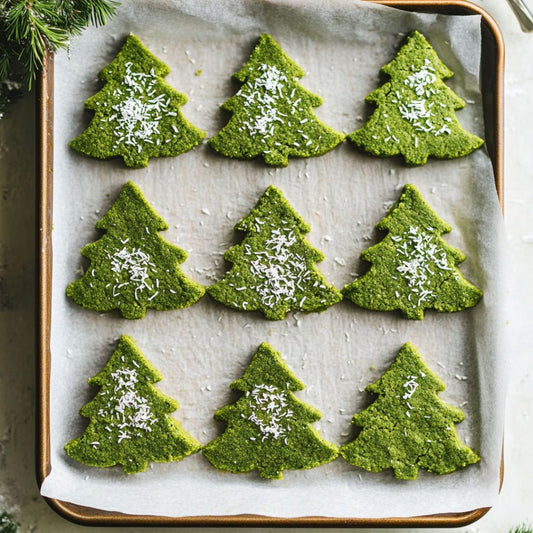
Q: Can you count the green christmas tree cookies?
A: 9